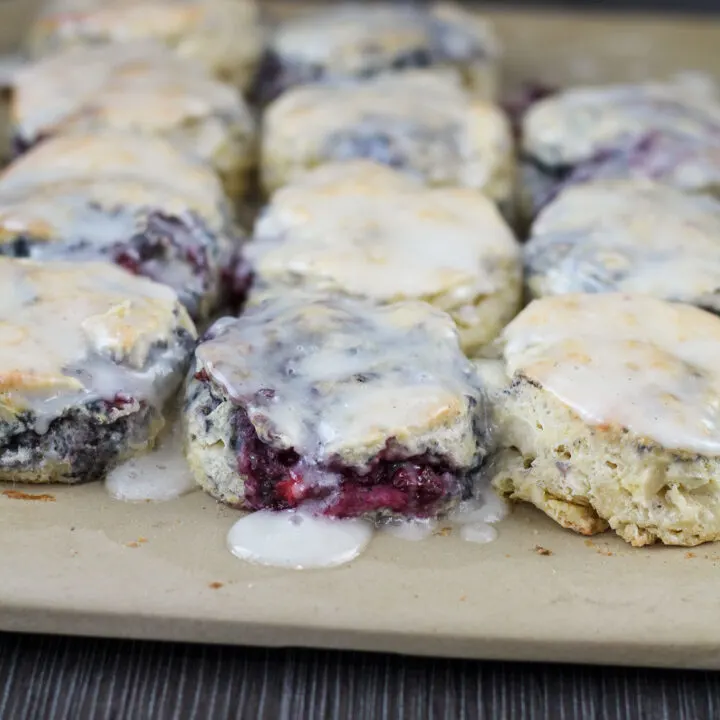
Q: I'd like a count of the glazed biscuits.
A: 11